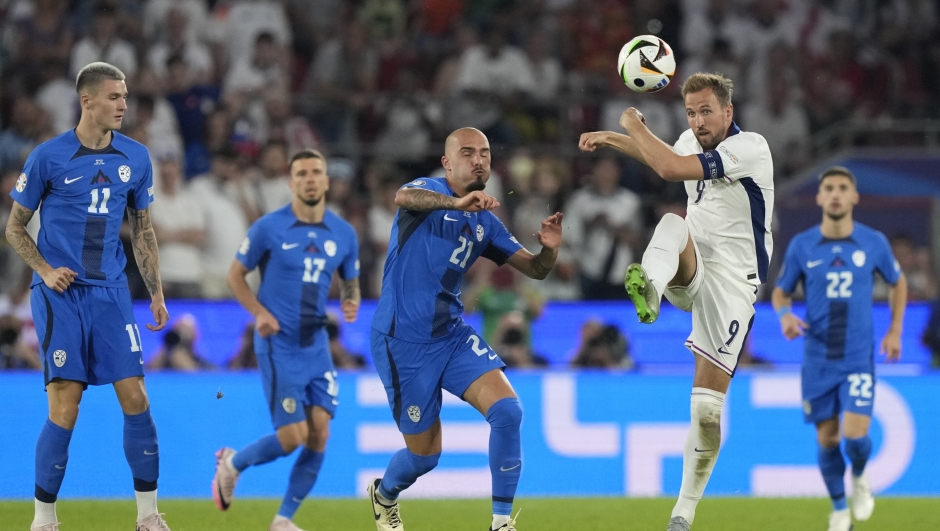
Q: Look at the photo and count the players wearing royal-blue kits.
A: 4